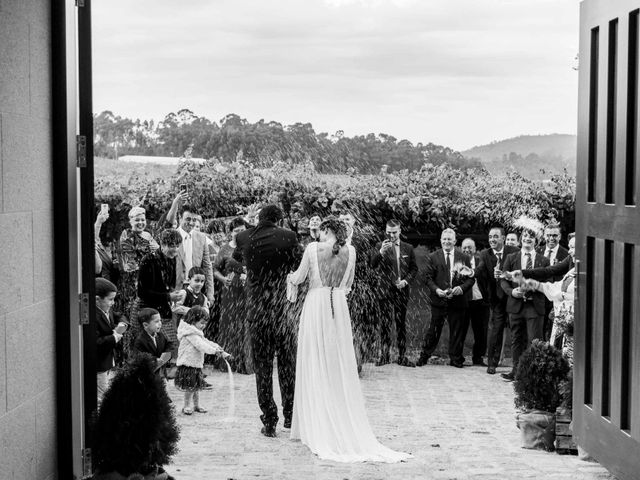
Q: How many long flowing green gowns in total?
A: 0